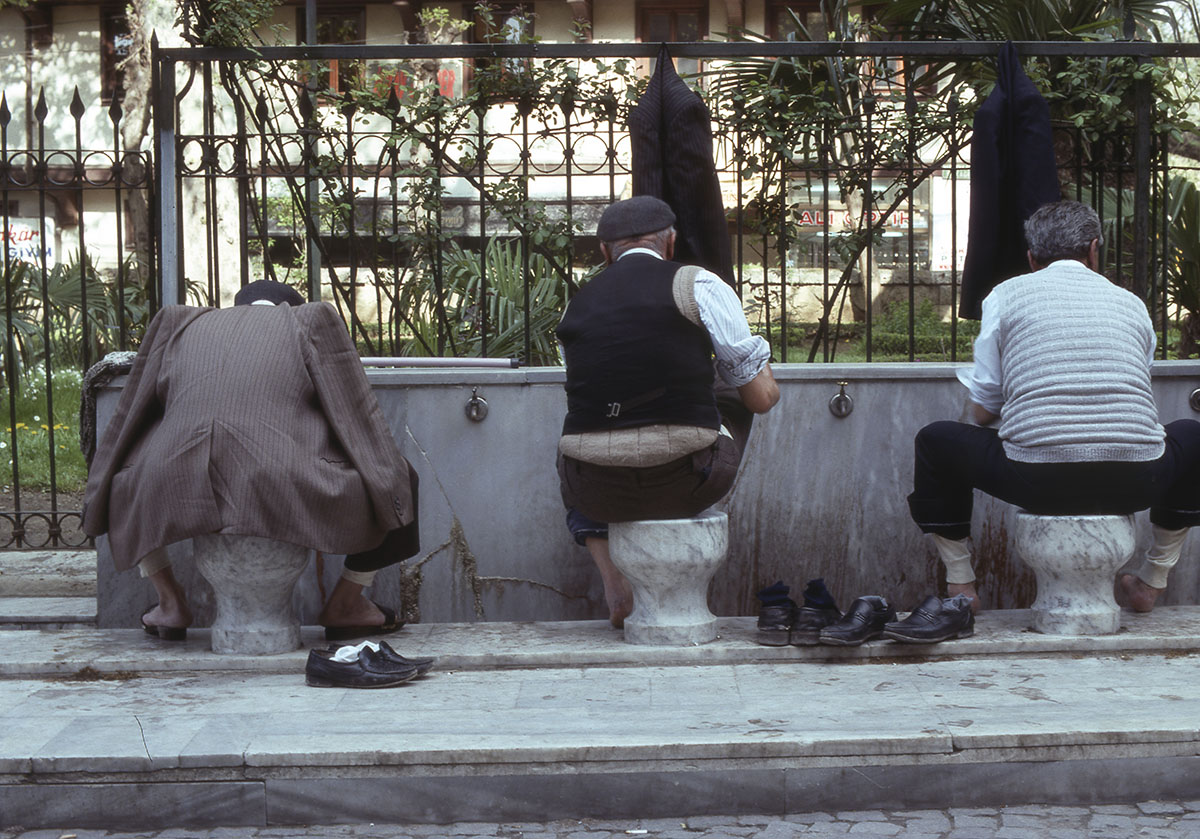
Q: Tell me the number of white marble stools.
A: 3